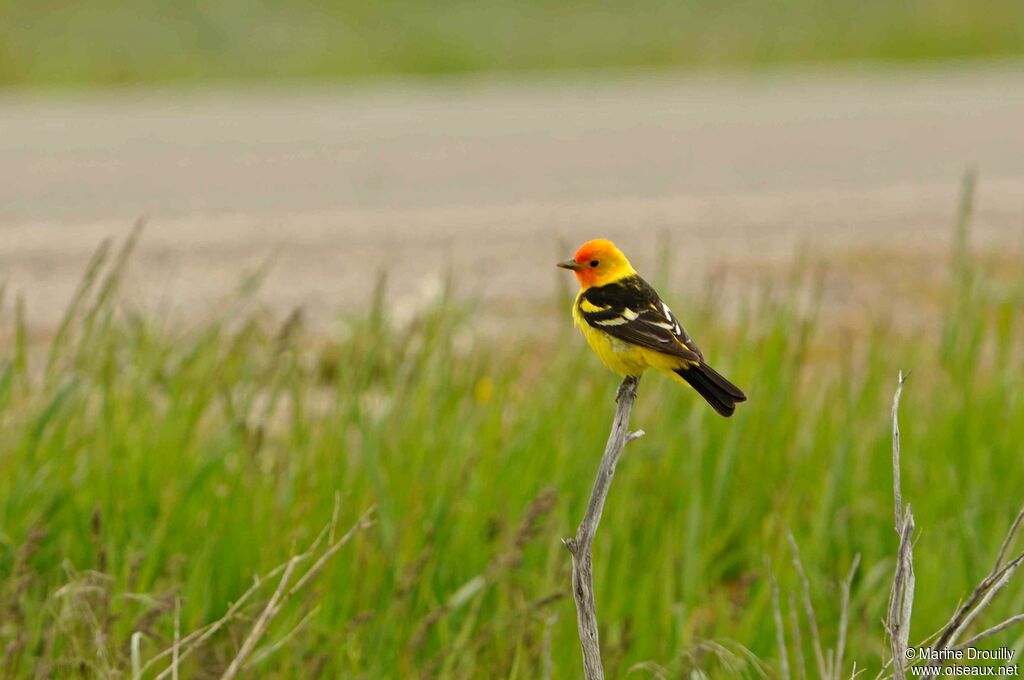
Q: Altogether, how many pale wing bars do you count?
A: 2